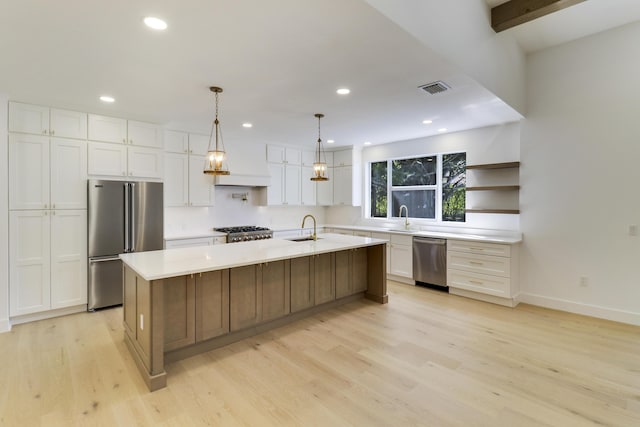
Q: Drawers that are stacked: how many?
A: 3